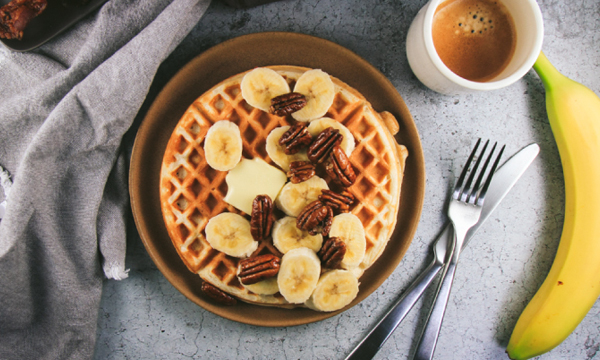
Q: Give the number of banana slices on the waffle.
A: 12